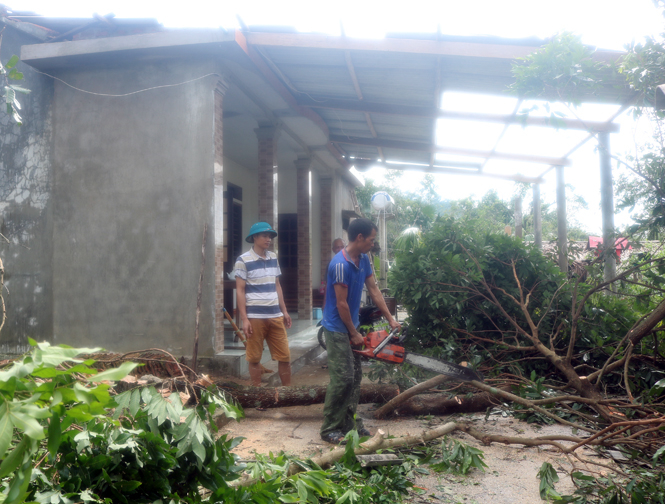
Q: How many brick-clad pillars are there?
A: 4